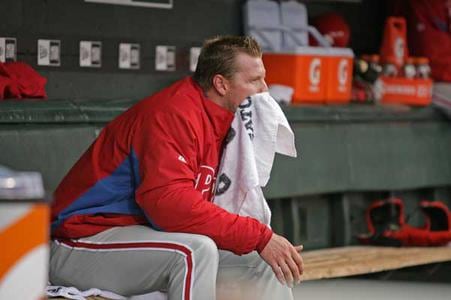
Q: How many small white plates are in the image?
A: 6